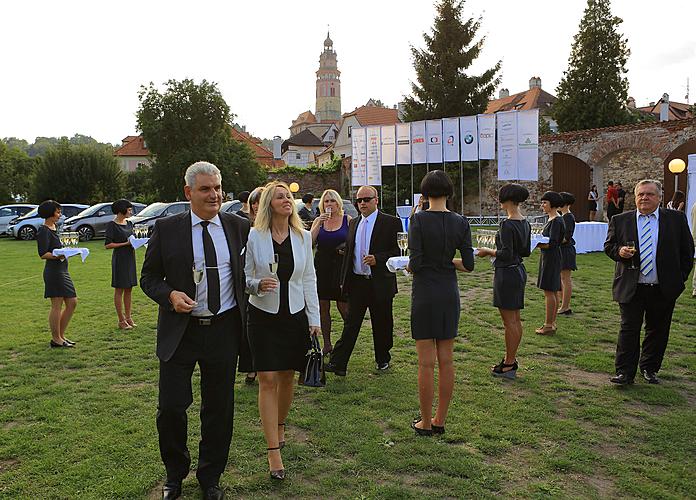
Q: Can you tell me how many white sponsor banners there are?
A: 11